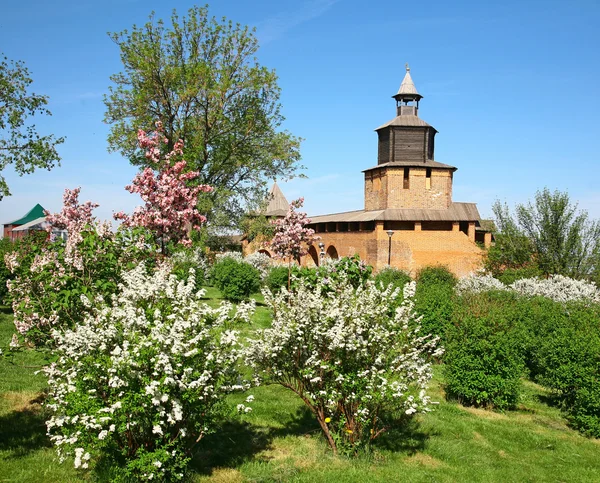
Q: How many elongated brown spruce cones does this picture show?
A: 0